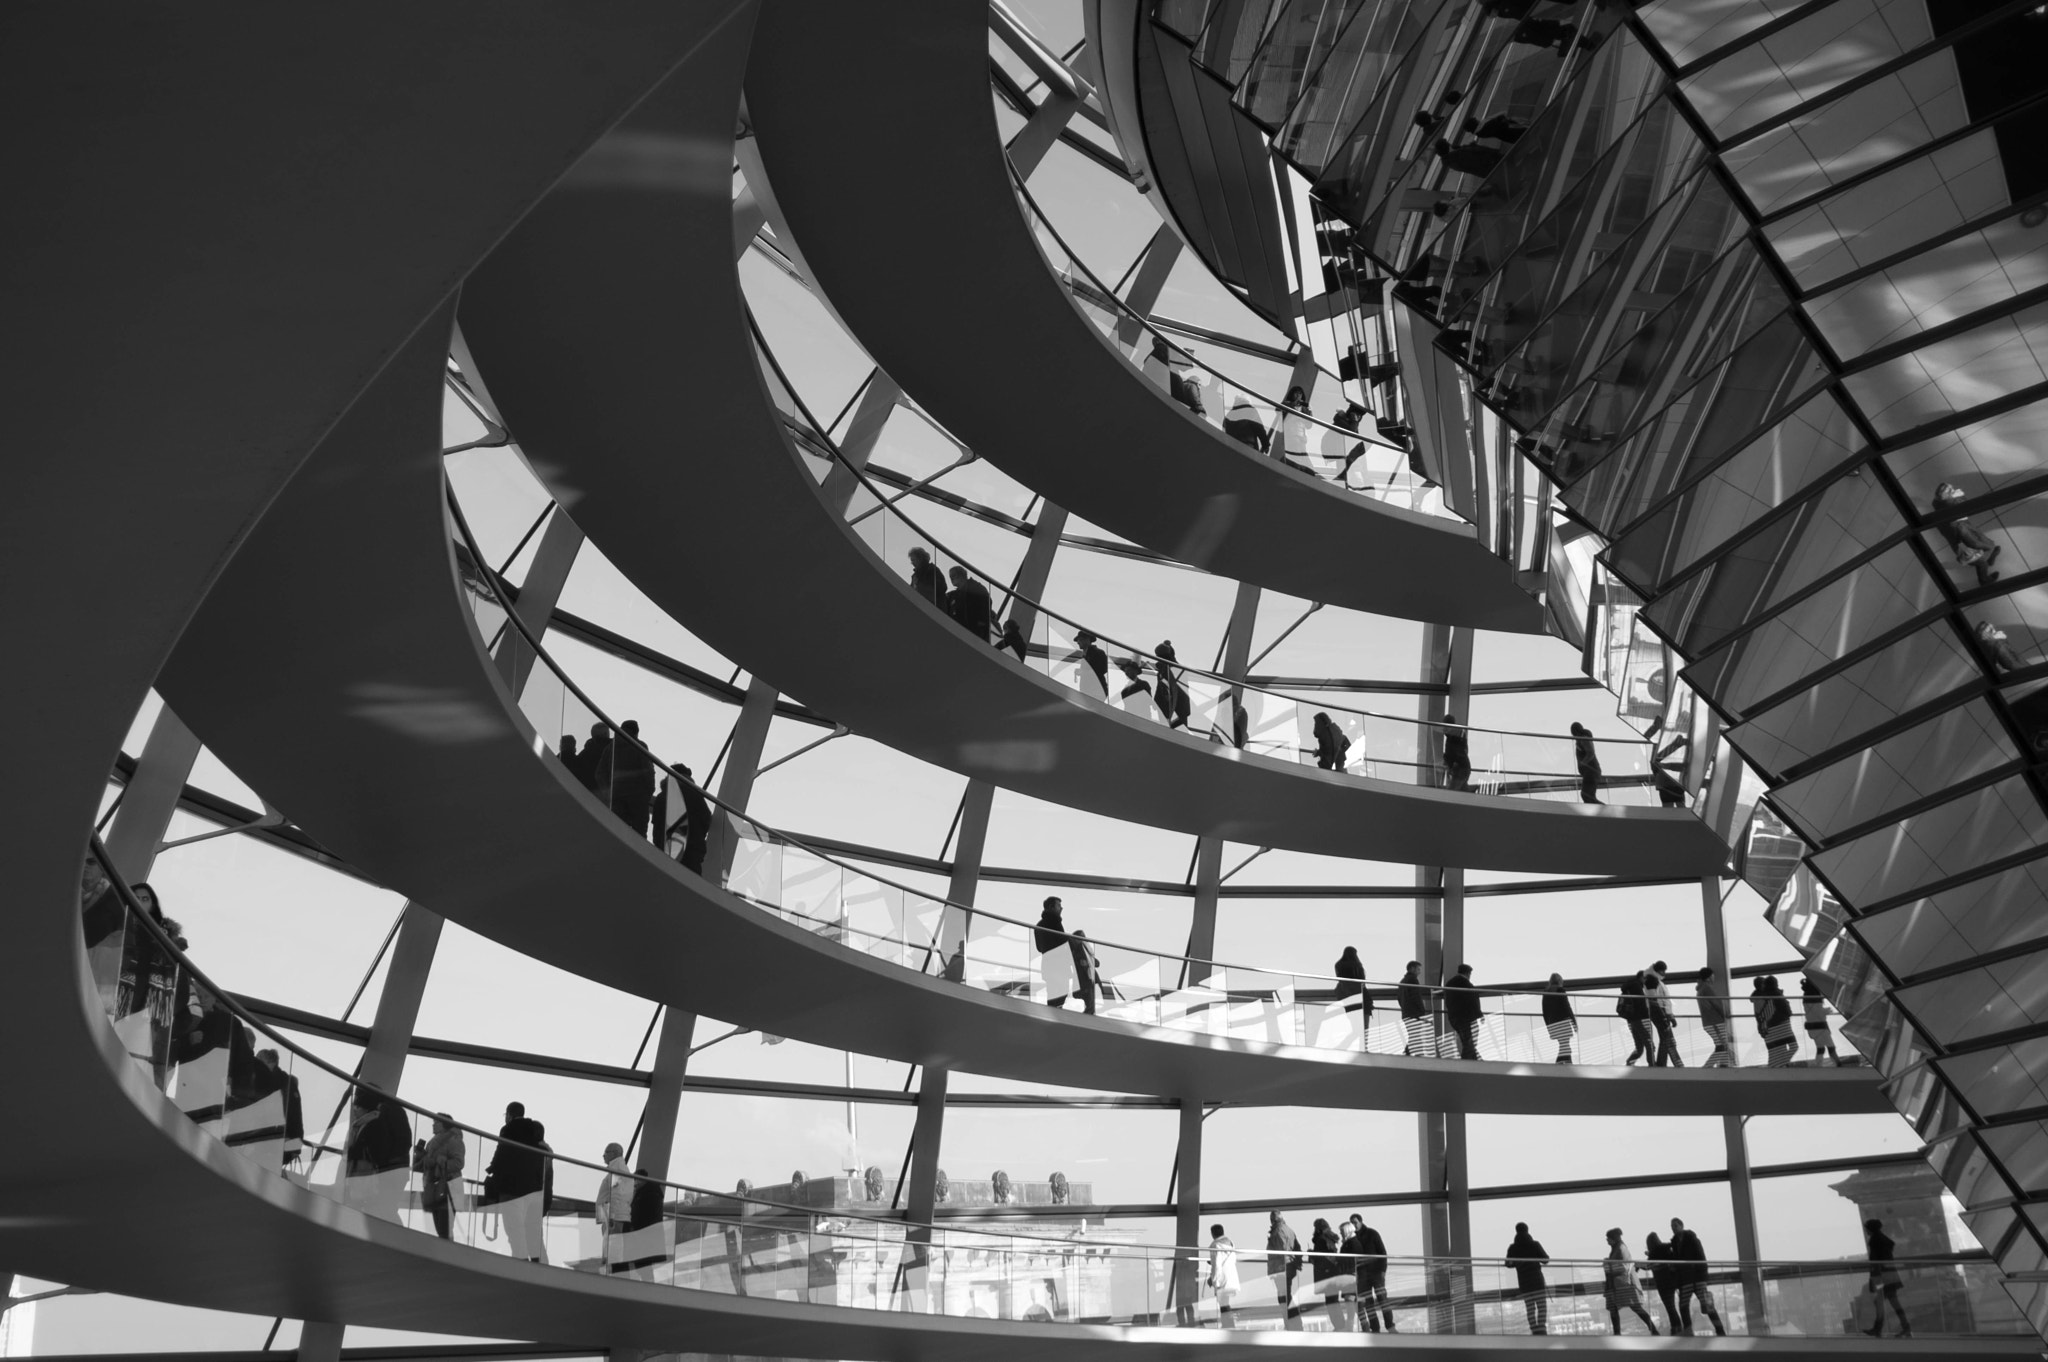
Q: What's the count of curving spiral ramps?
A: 4